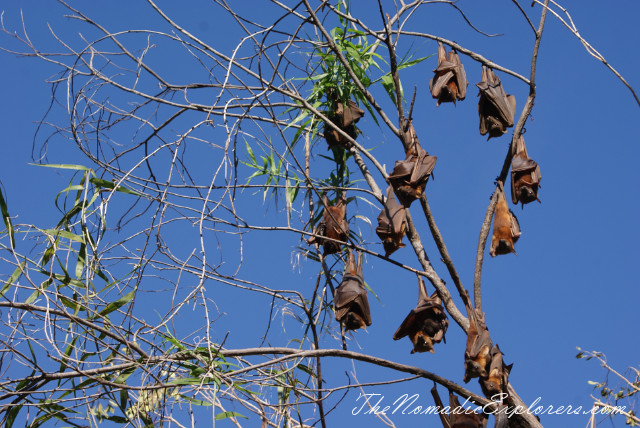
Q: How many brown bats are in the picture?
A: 13